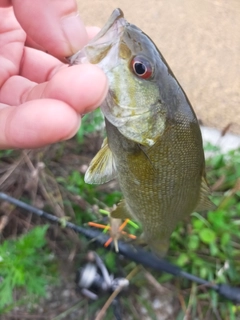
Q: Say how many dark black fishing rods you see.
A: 1